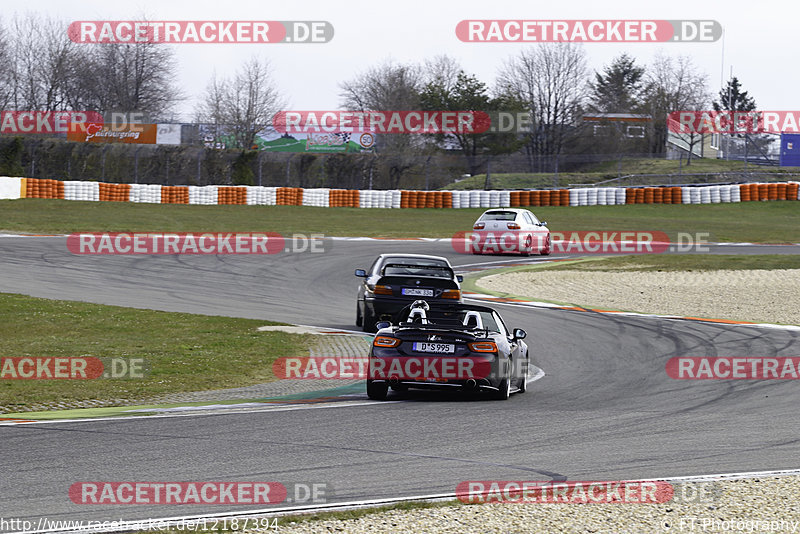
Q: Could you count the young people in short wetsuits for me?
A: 0